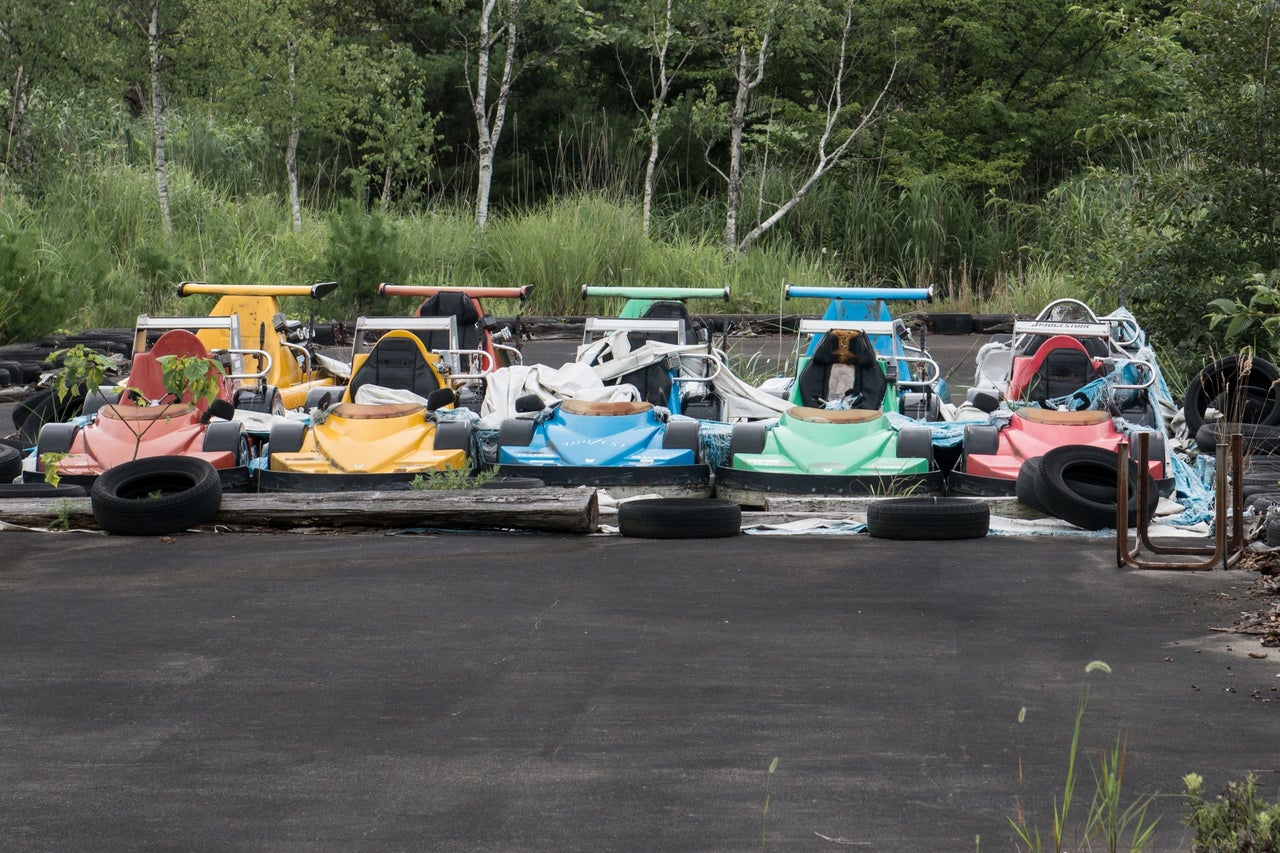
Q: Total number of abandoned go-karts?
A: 10